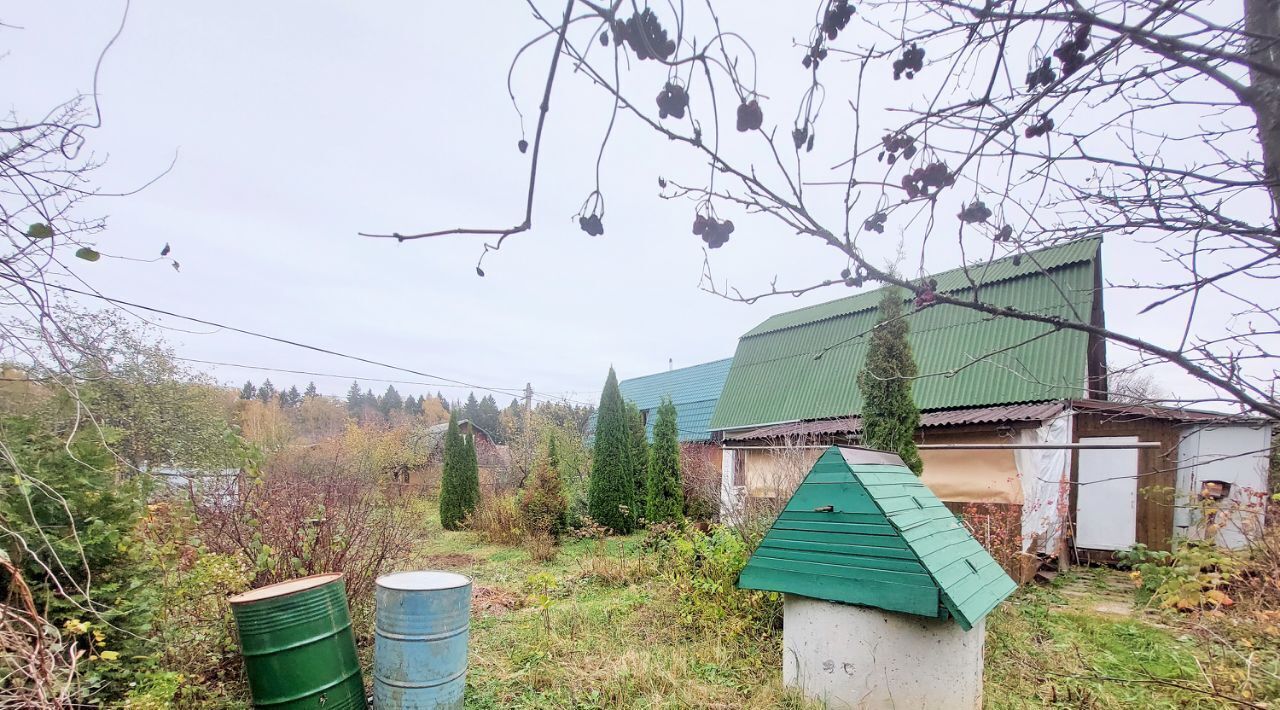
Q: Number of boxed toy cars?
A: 0